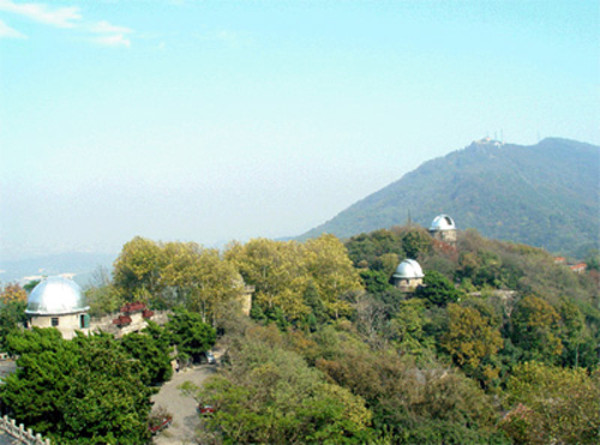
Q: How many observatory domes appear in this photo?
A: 3